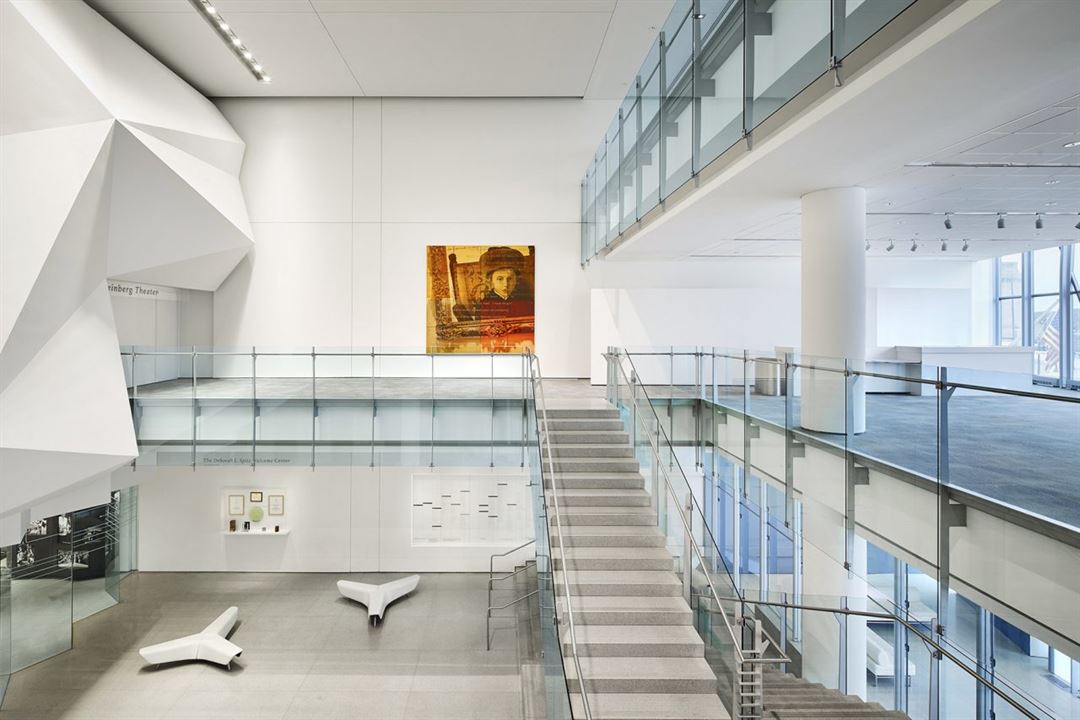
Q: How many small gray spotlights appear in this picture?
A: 9